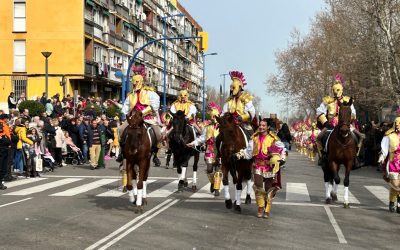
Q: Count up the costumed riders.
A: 4